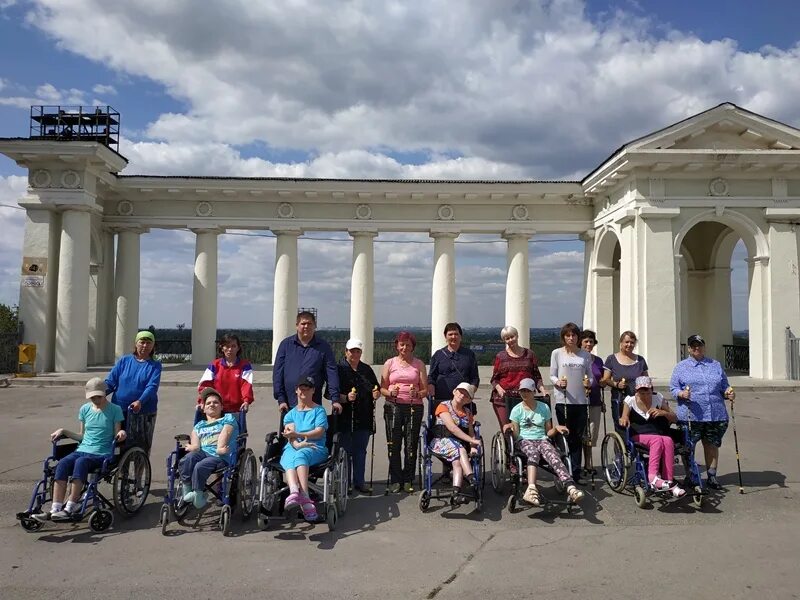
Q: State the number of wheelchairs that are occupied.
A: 6